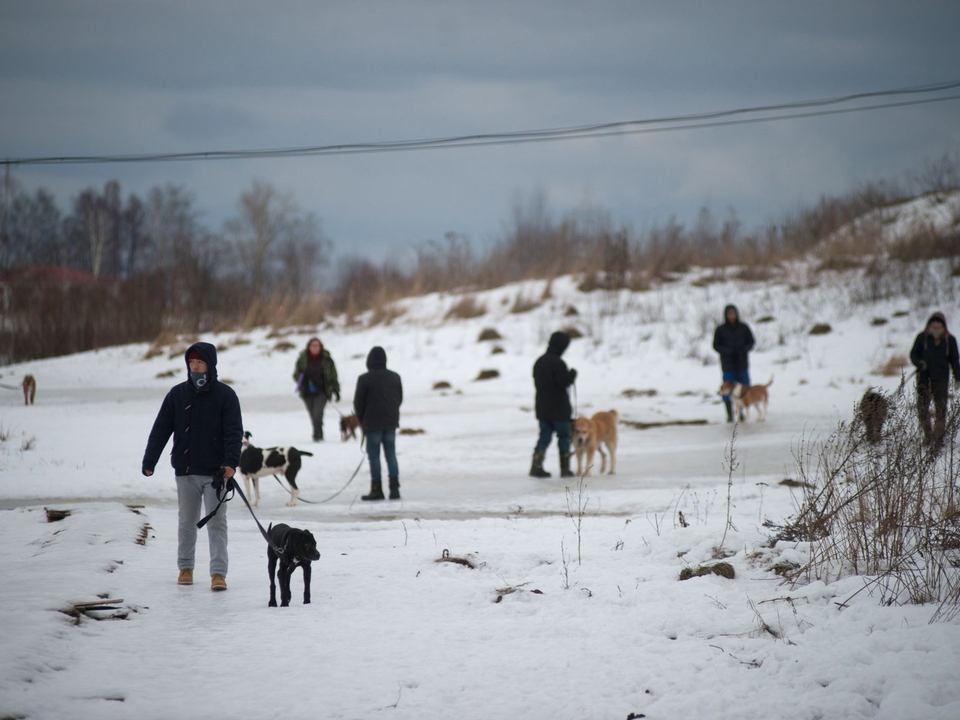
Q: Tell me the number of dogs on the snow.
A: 7